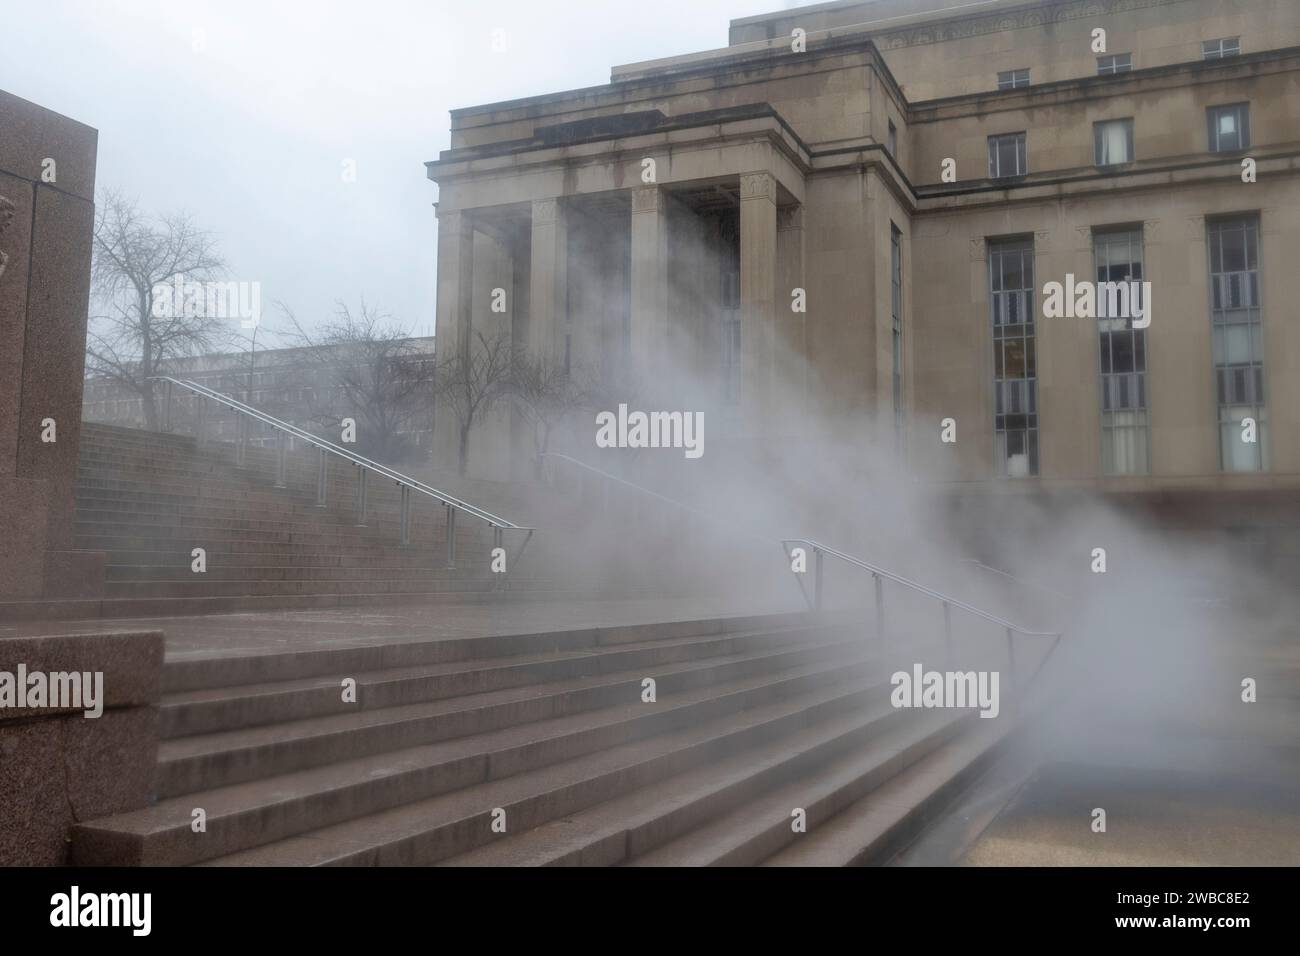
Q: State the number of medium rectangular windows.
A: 3